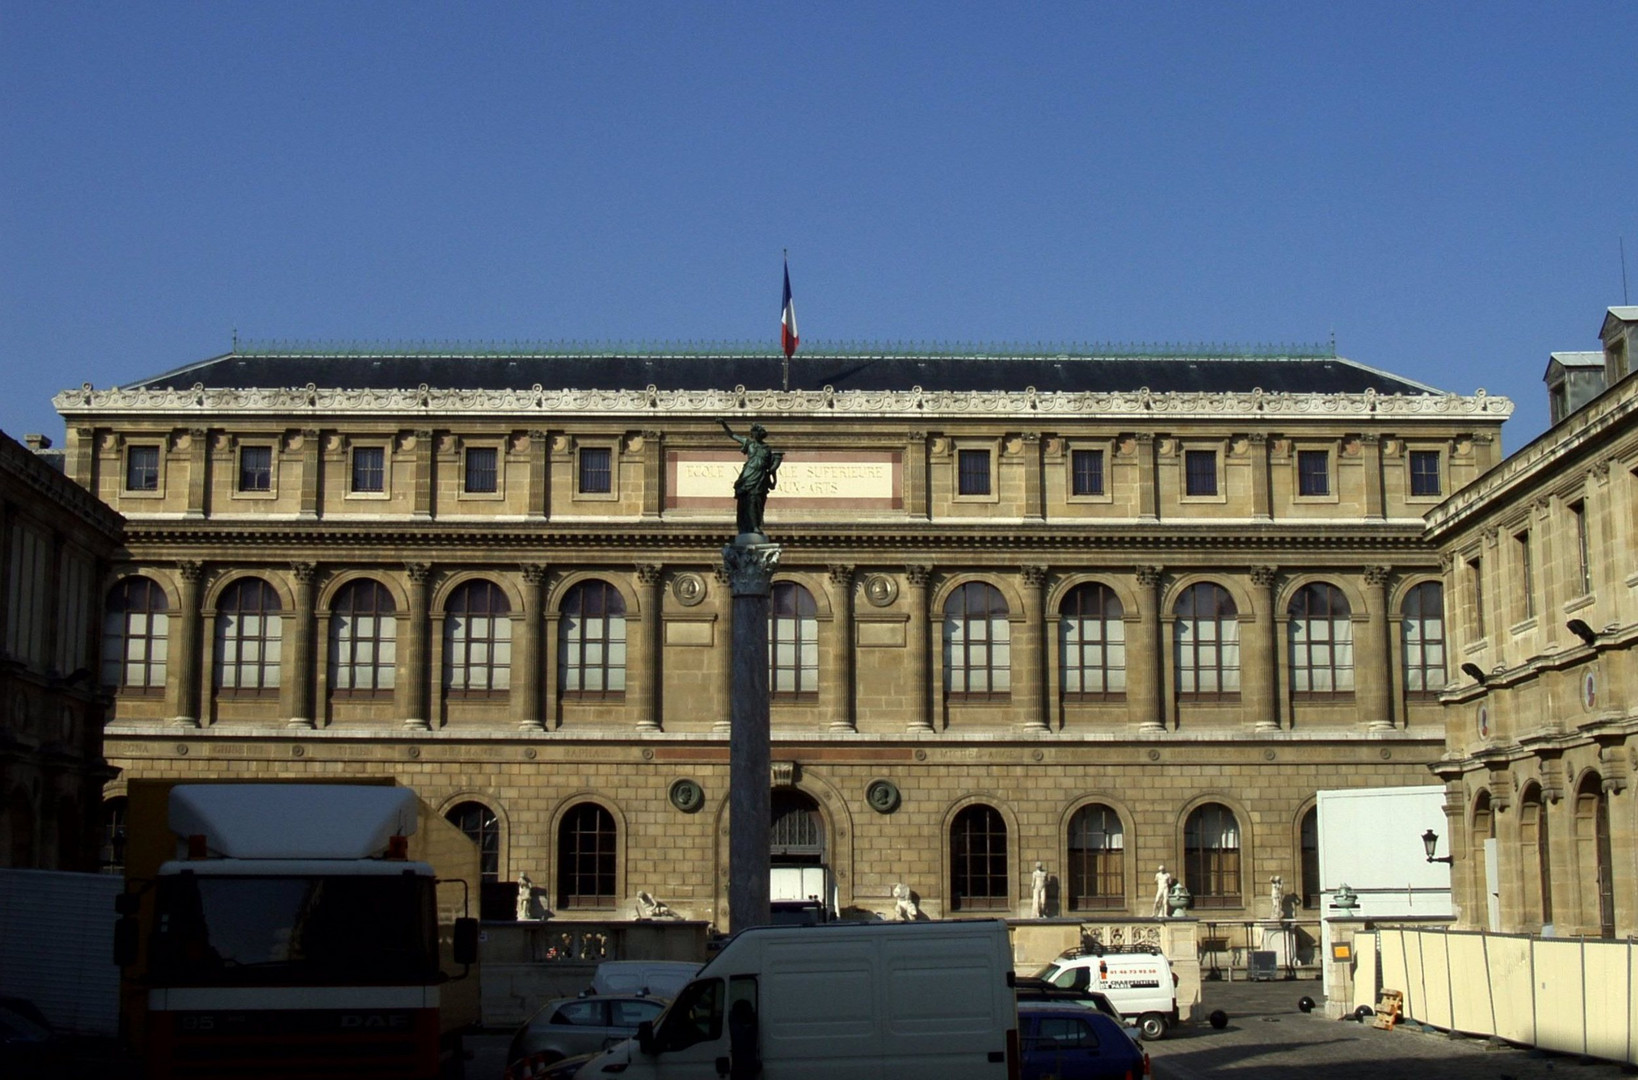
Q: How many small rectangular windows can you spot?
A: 10